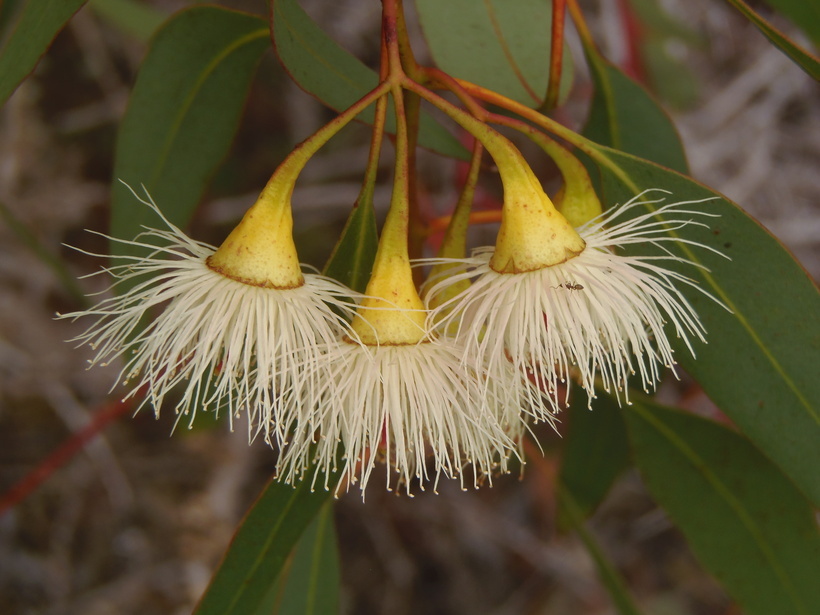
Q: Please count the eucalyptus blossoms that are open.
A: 3